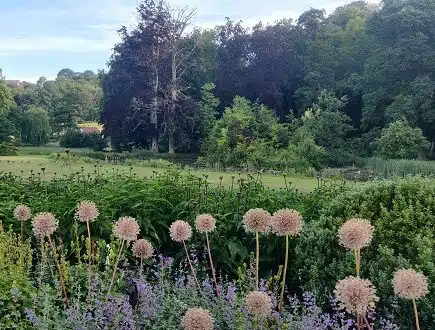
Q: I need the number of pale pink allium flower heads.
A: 14